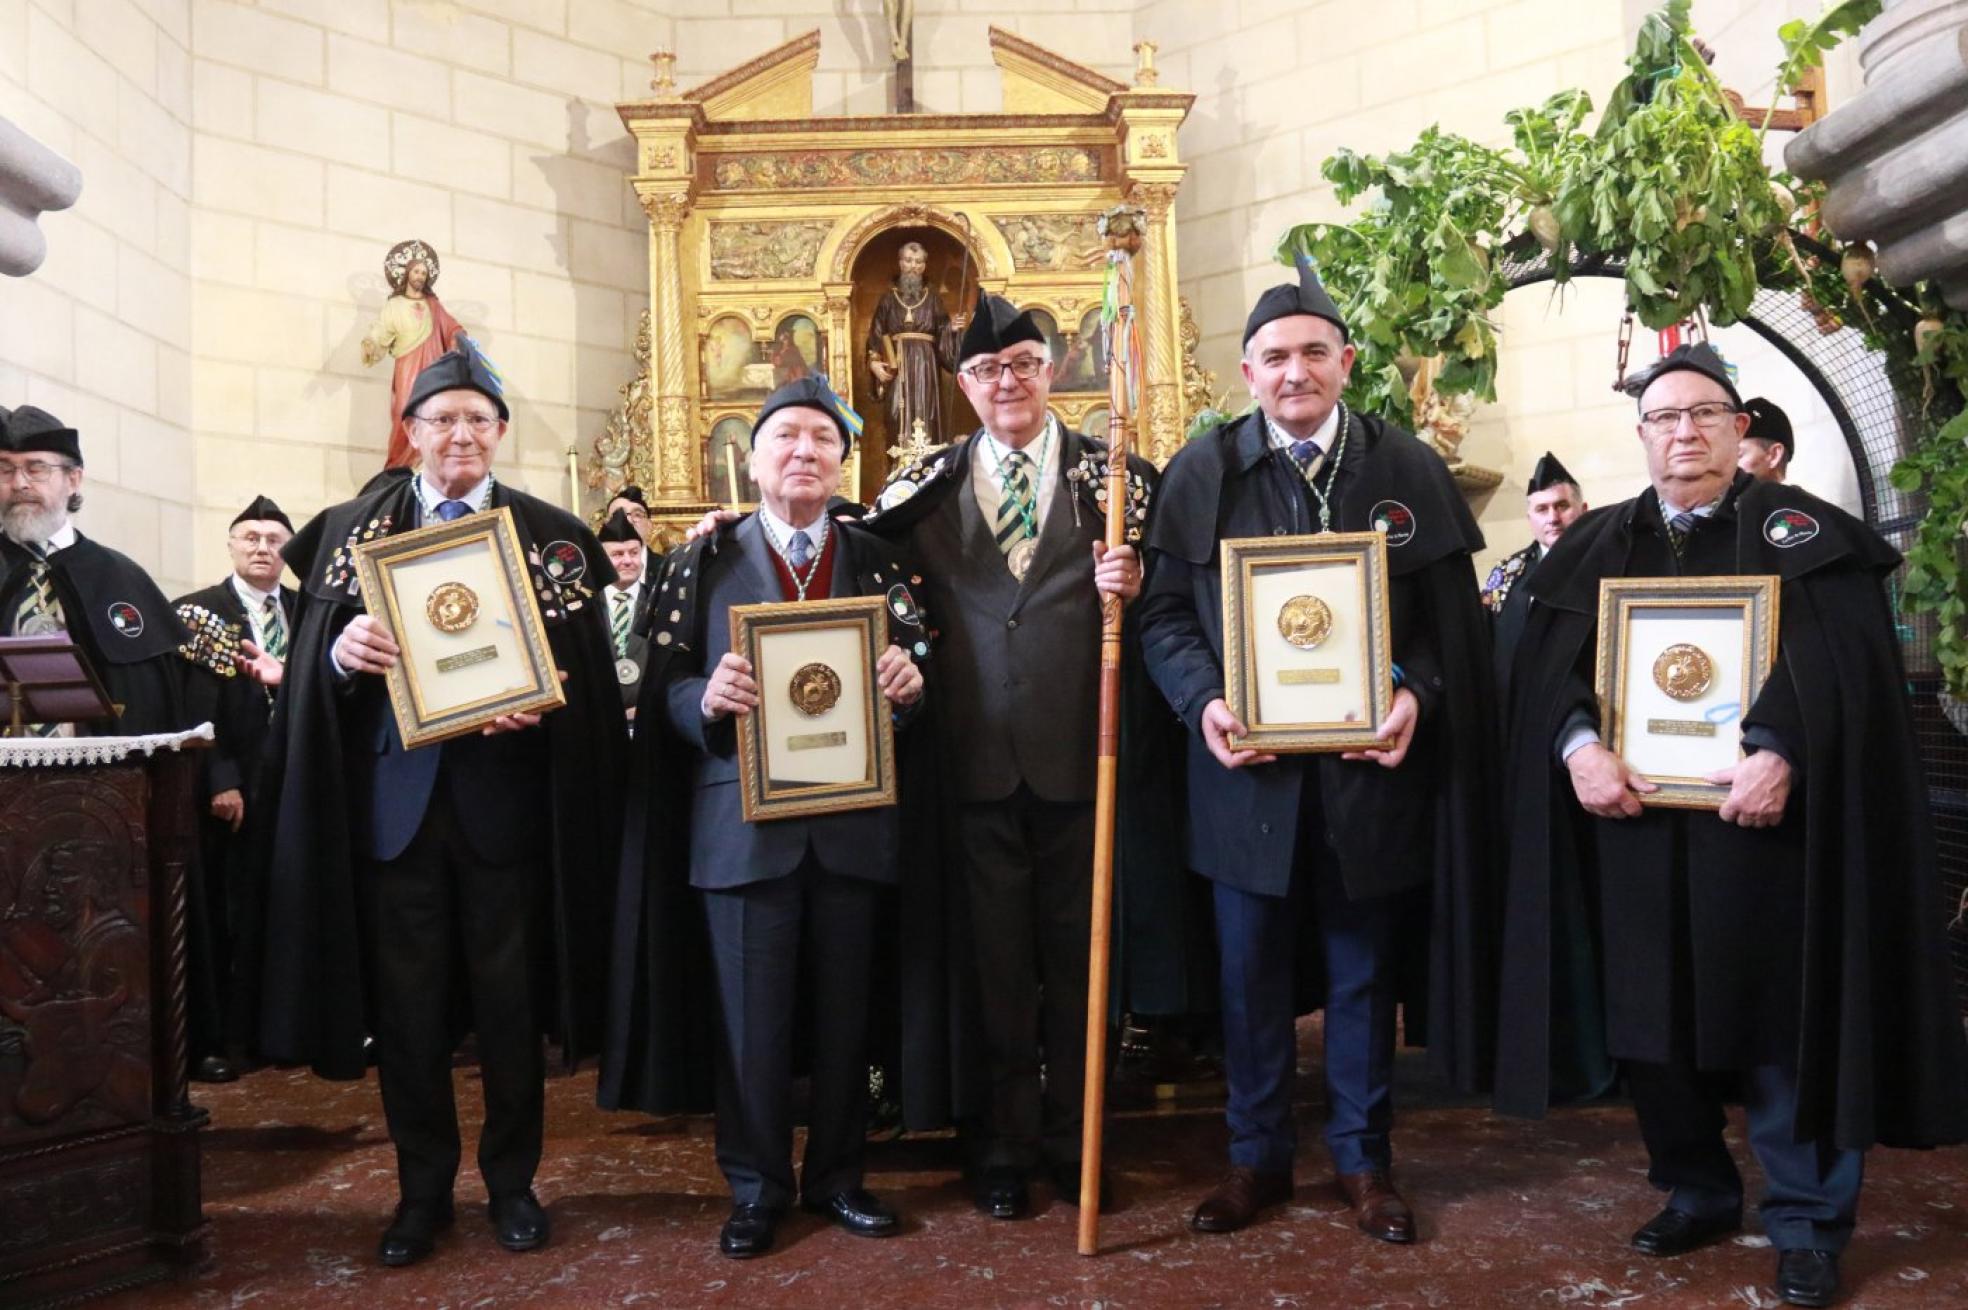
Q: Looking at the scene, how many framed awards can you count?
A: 4